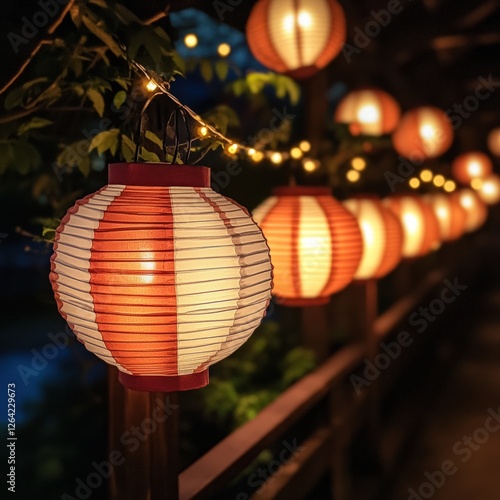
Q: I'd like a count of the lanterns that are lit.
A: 12